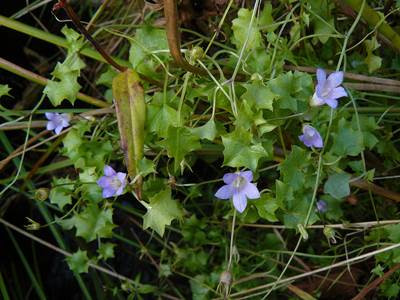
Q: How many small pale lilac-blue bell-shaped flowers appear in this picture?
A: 6